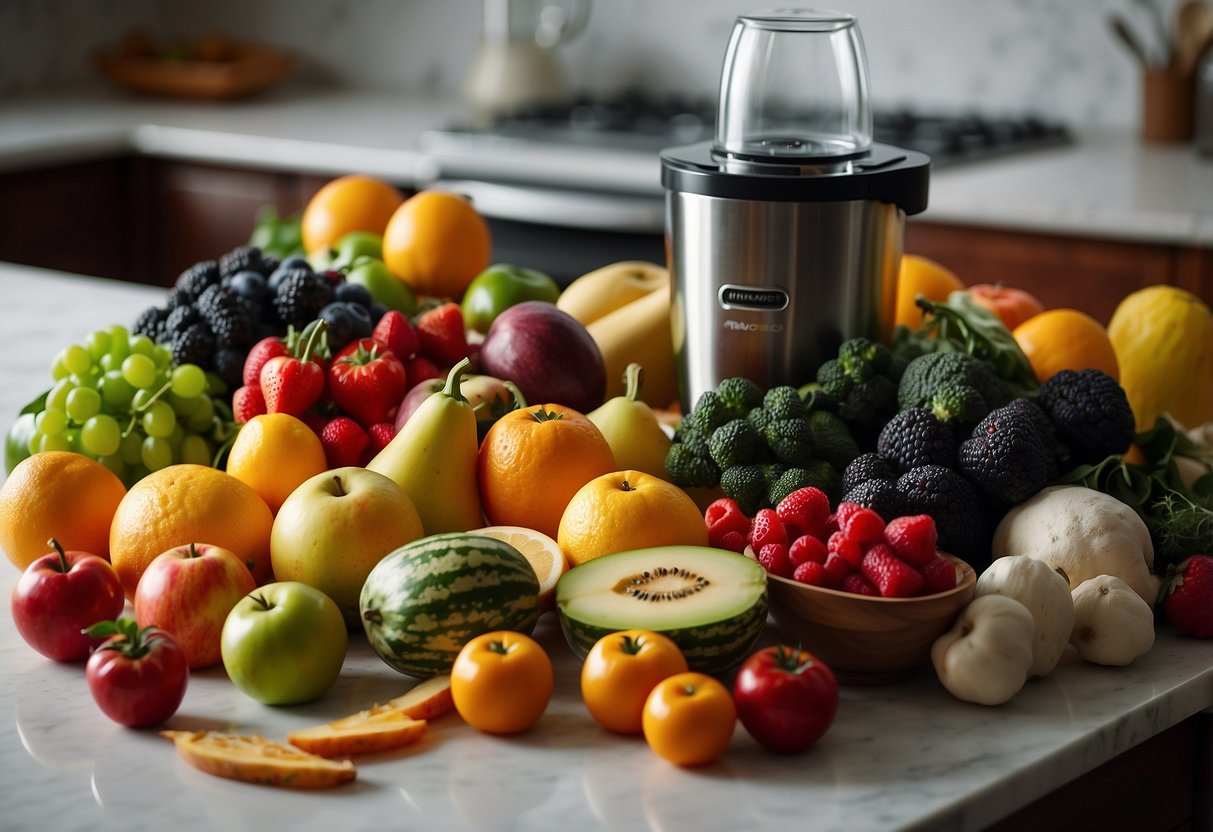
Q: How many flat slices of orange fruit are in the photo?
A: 3